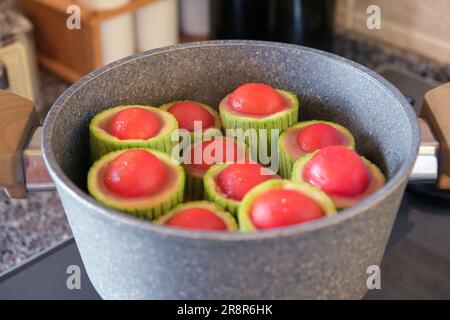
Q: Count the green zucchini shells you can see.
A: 10